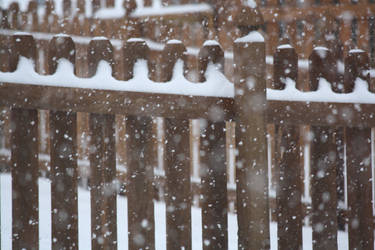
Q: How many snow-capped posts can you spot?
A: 10